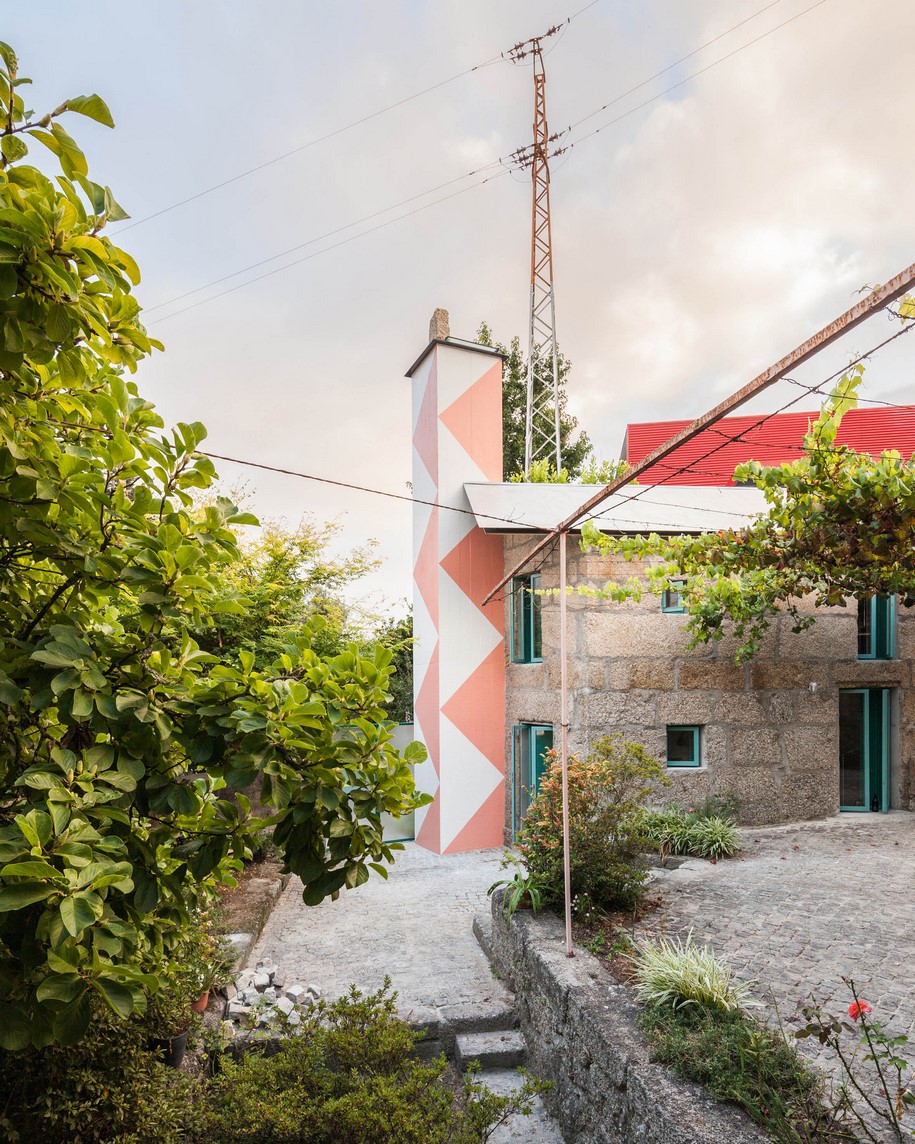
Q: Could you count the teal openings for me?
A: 6